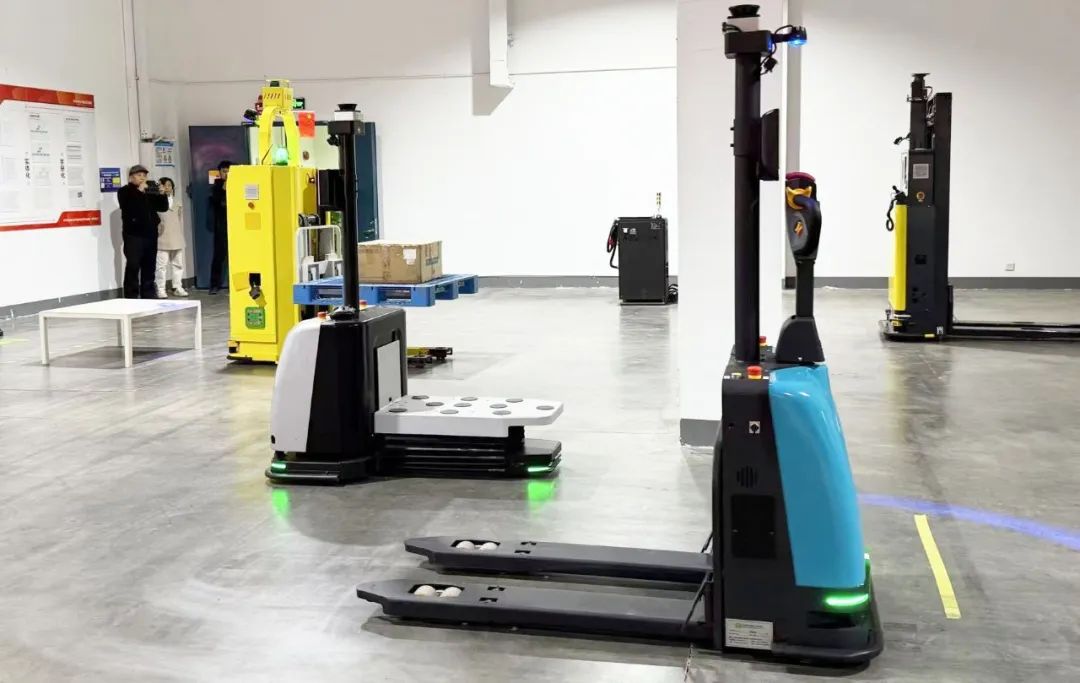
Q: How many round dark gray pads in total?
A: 10